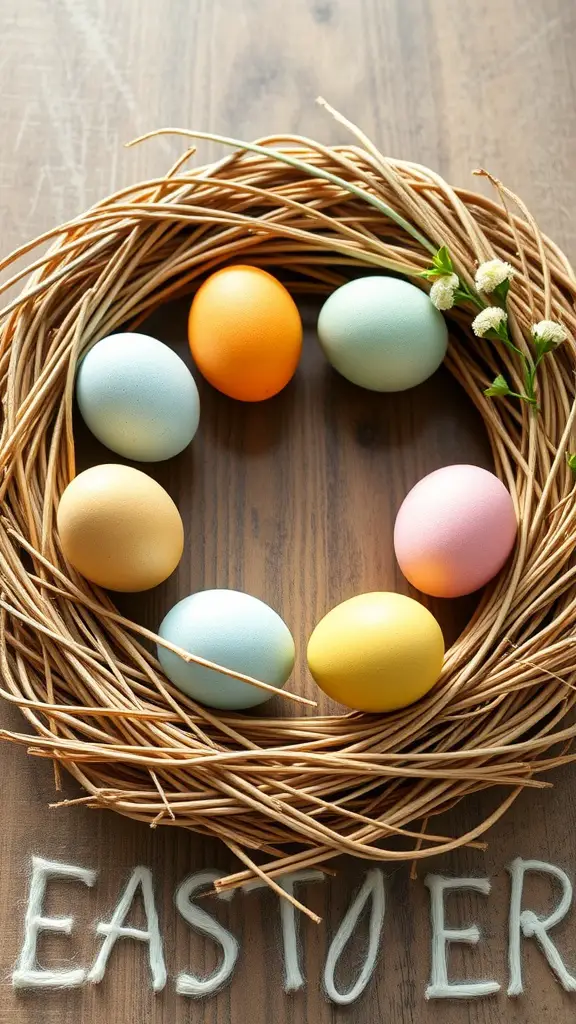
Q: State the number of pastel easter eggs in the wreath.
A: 7